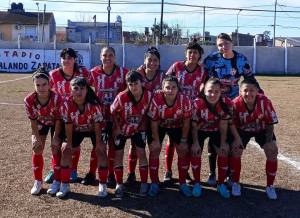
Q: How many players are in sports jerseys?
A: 11